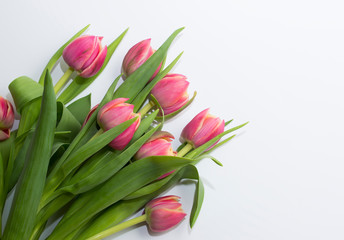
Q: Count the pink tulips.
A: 8